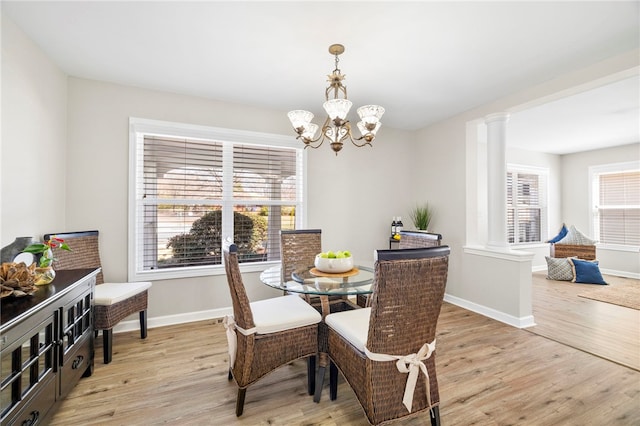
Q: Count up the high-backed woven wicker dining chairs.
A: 5